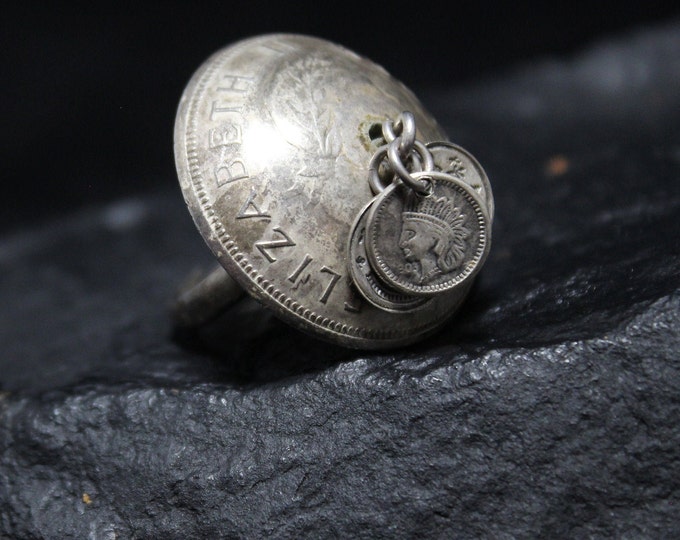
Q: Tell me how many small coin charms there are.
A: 3